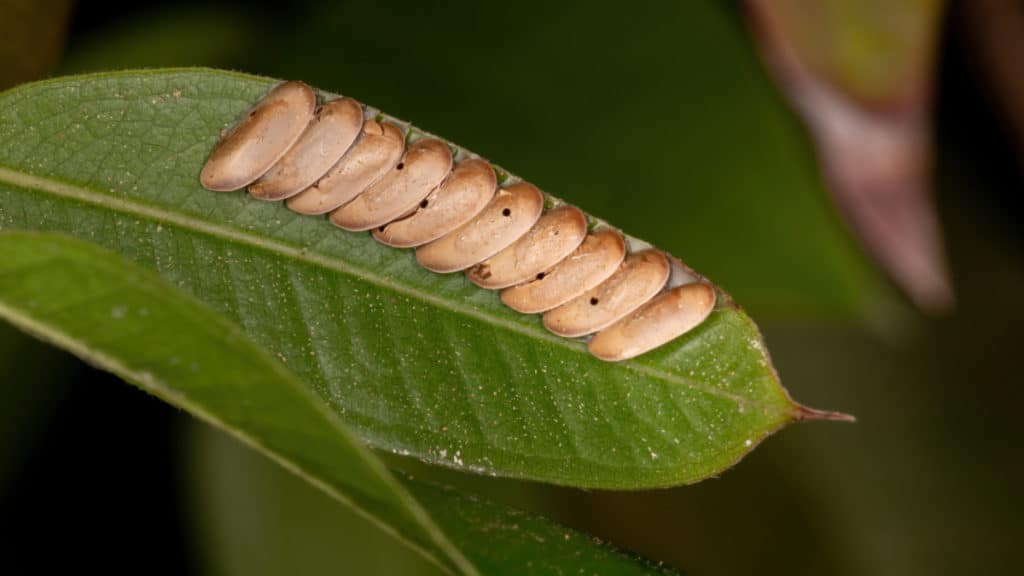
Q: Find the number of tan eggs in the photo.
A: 10